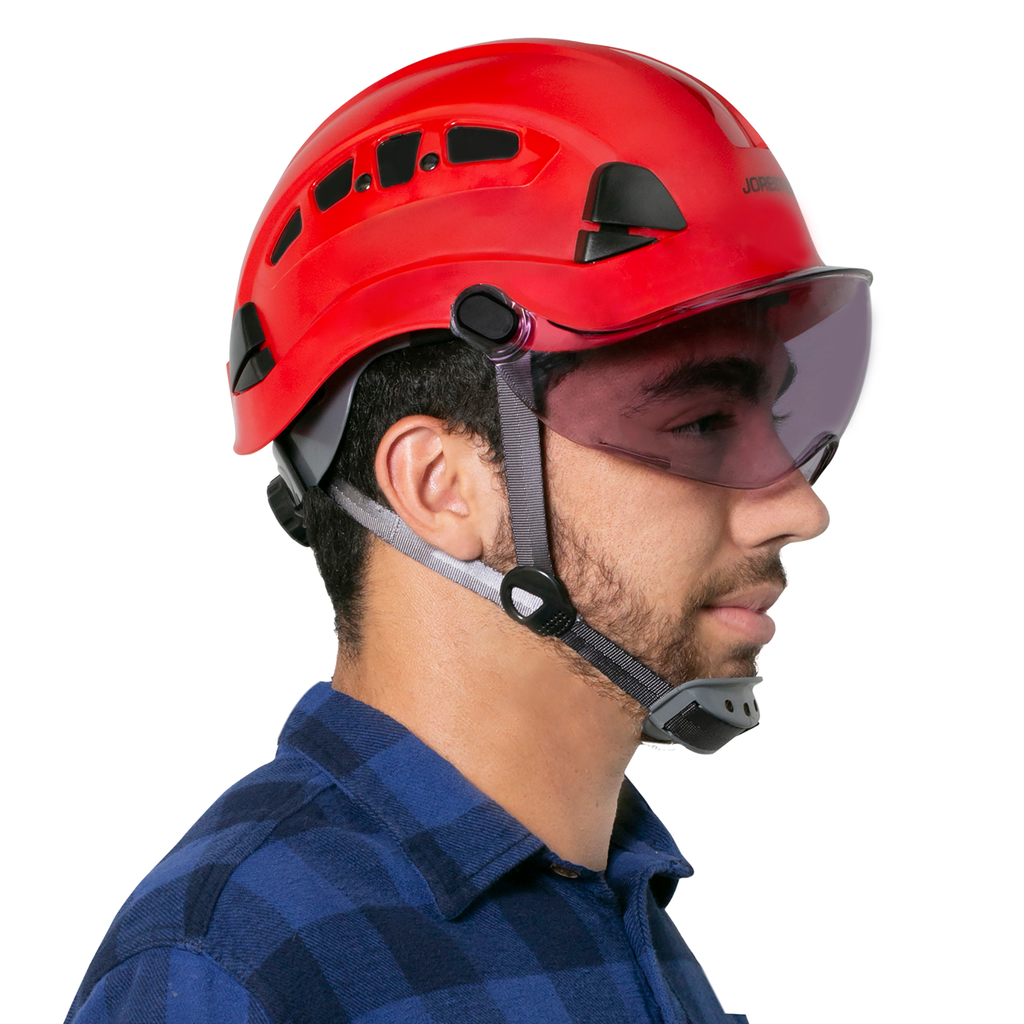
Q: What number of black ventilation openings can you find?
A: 4